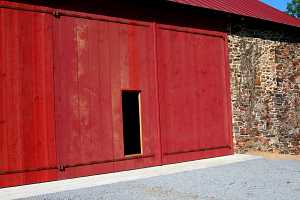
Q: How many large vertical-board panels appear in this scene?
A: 3